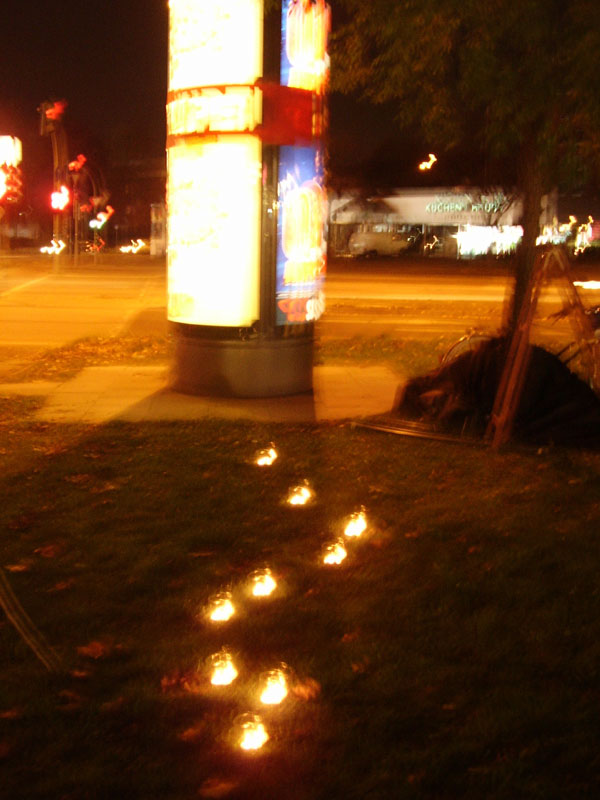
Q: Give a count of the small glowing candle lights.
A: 9